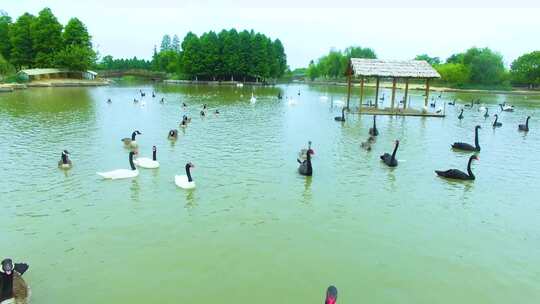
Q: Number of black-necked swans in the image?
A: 3